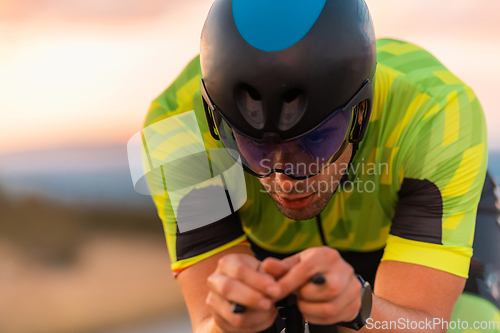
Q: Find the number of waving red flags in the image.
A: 0